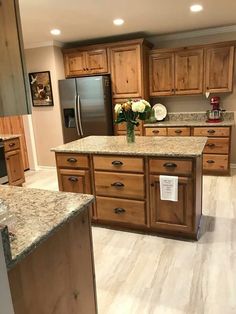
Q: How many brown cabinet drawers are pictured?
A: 12